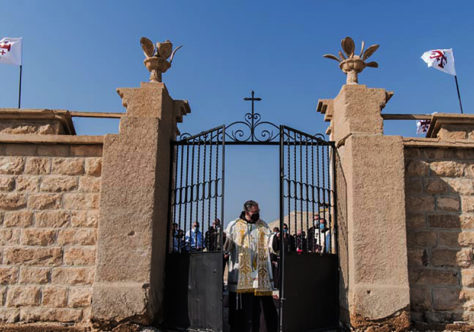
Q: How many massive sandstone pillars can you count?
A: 2